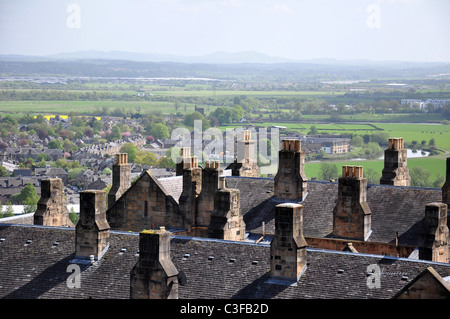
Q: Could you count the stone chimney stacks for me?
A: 15